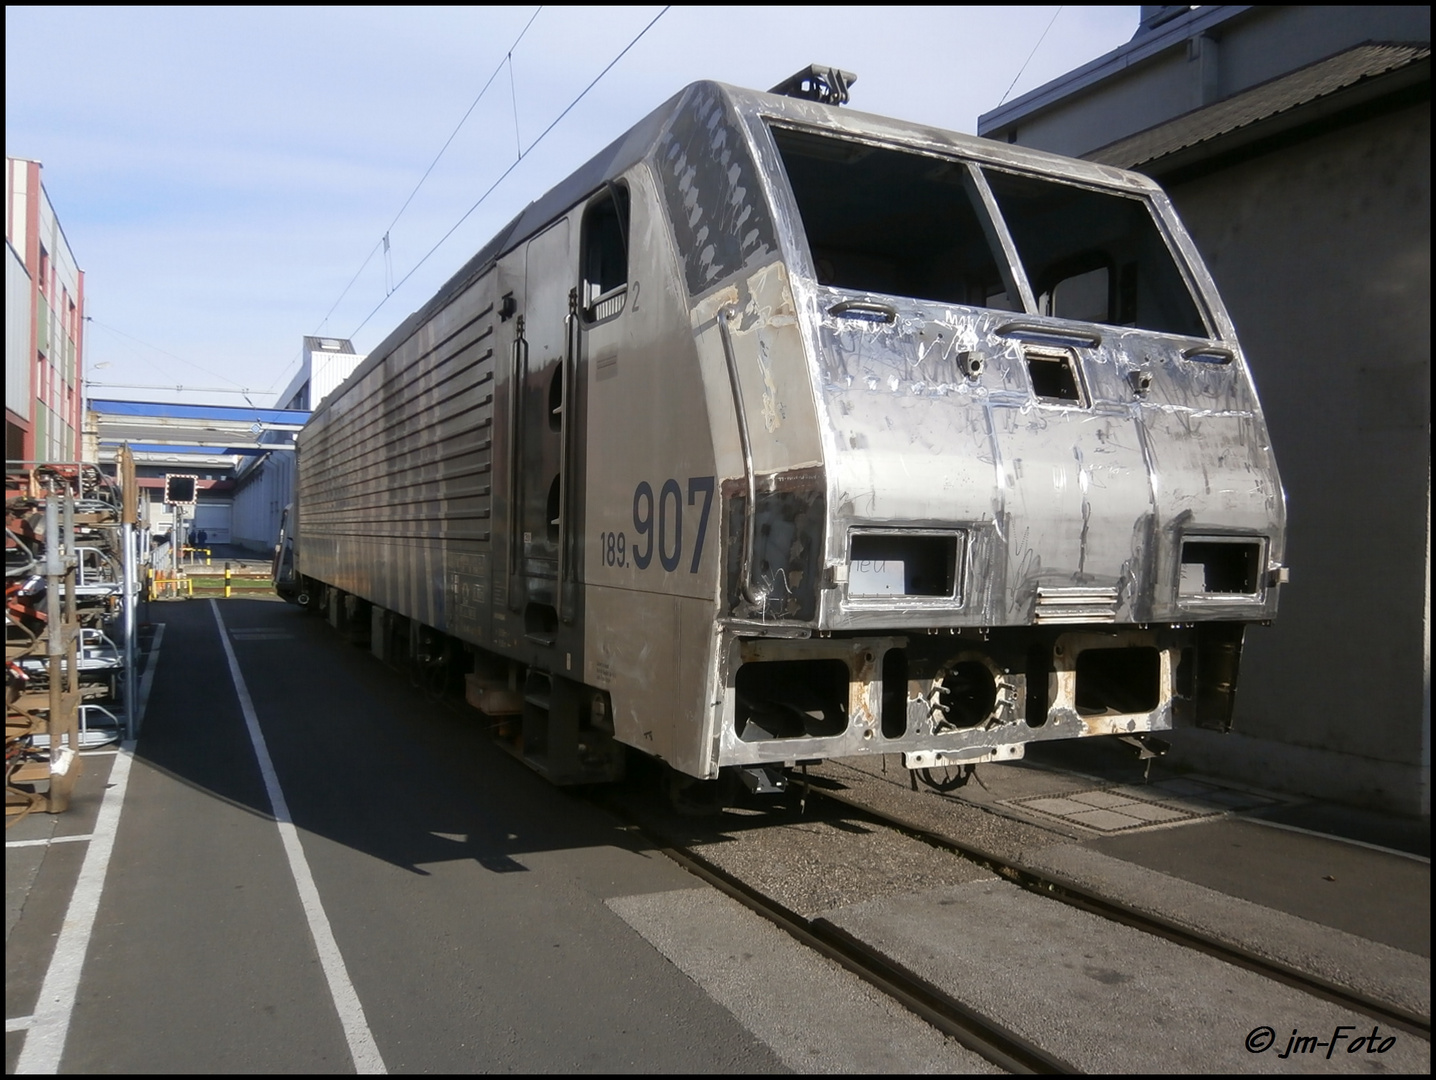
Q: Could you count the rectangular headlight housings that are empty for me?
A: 2